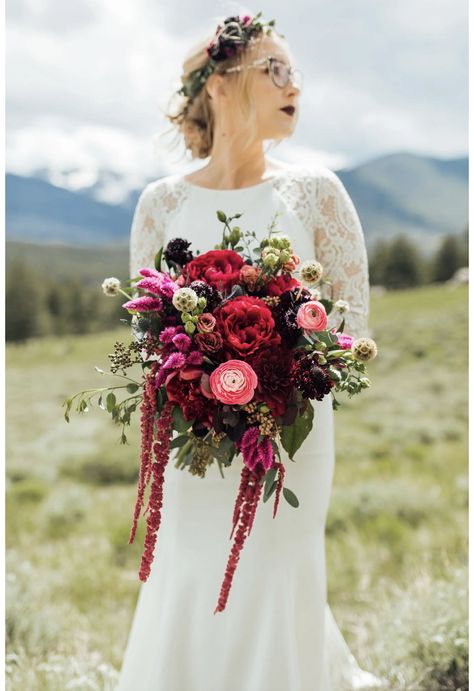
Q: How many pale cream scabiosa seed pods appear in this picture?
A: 5